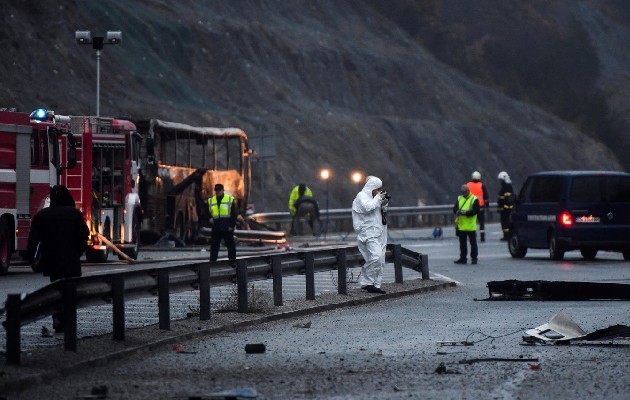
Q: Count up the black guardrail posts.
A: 11